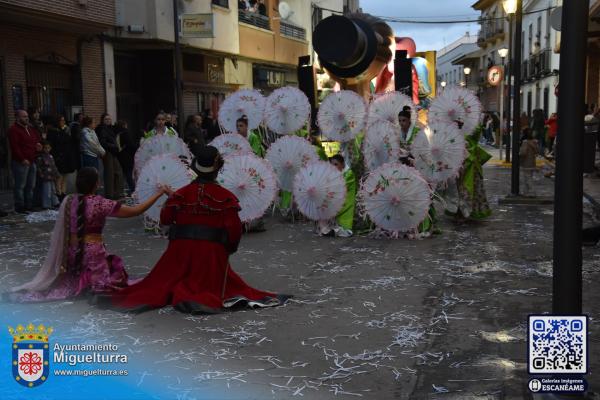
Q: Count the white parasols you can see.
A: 14